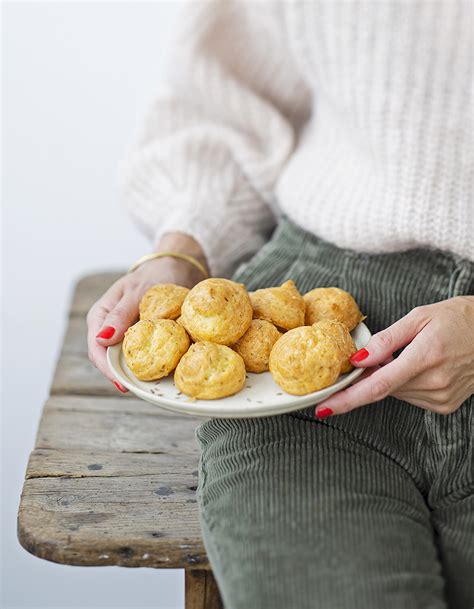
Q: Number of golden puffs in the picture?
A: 9